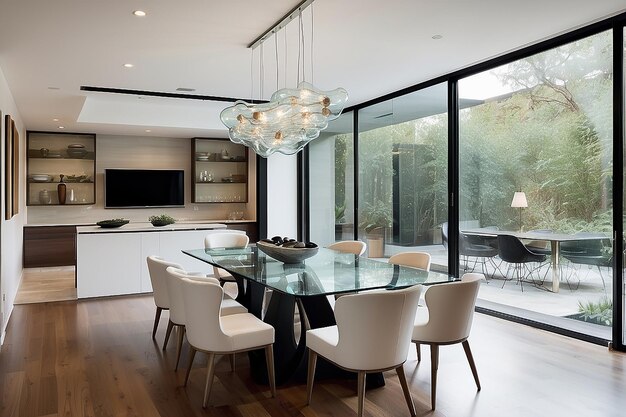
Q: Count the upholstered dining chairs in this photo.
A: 8